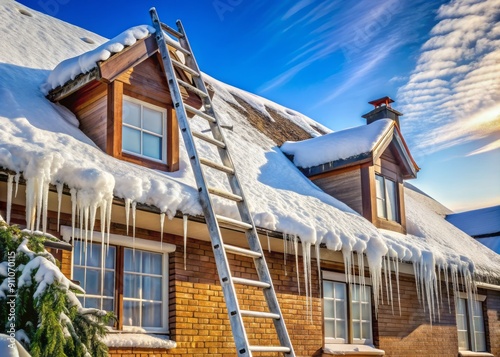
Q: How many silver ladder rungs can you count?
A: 13